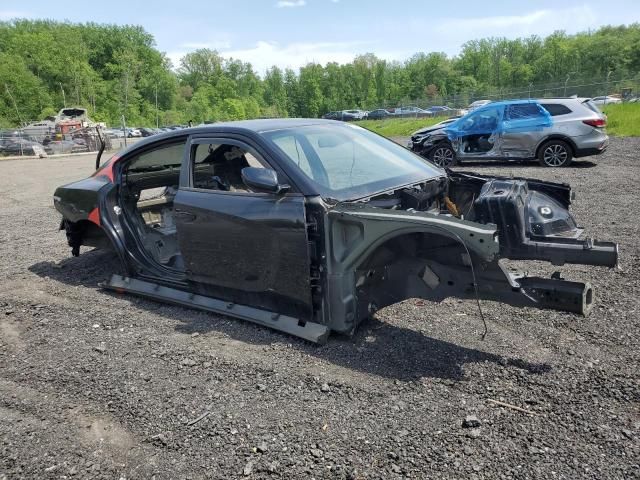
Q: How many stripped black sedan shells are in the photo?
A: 1